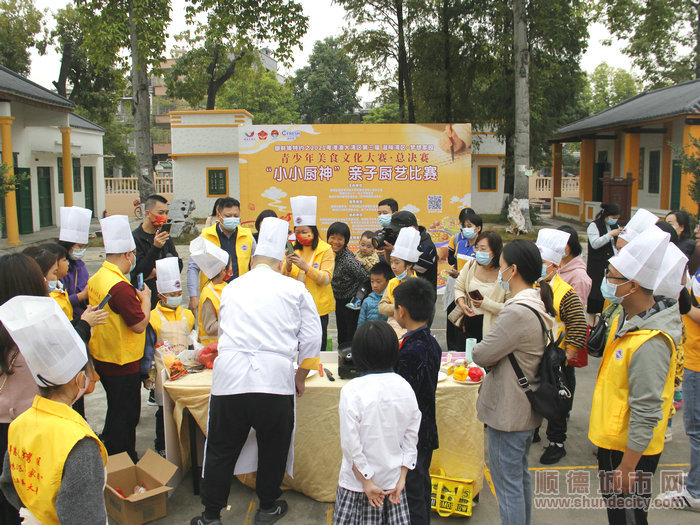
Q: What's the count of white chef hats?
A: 12